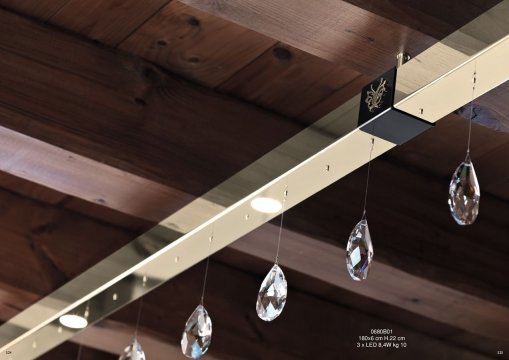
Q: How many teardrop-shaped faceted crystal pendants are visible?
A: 5